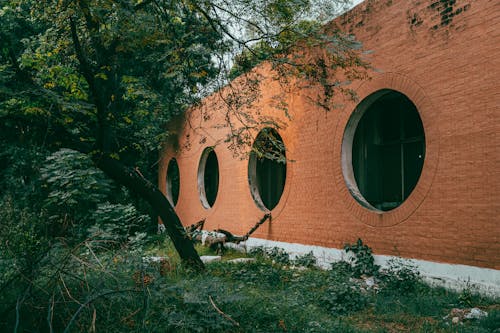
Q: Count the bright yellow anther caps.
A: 0